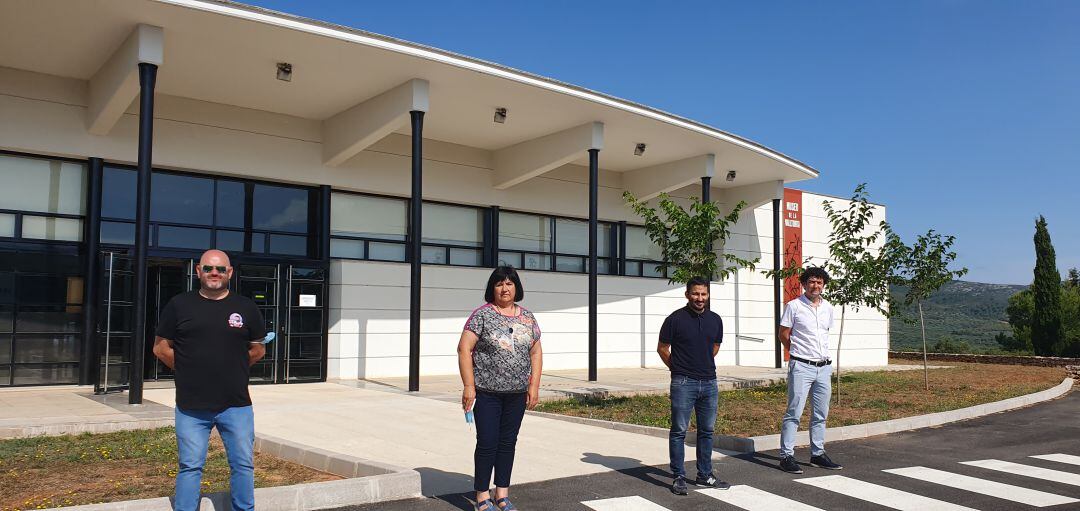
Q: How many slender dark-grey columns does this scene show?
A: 5